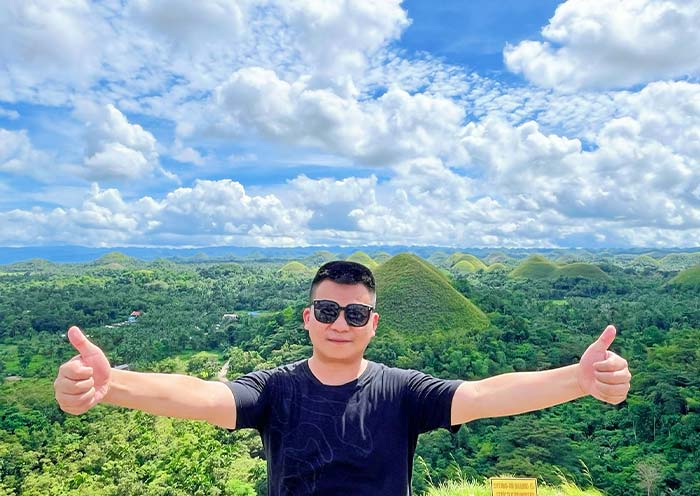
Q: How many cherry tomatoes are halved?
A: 0